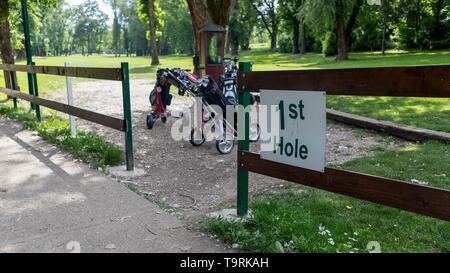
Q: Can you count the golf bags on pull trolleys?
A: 3